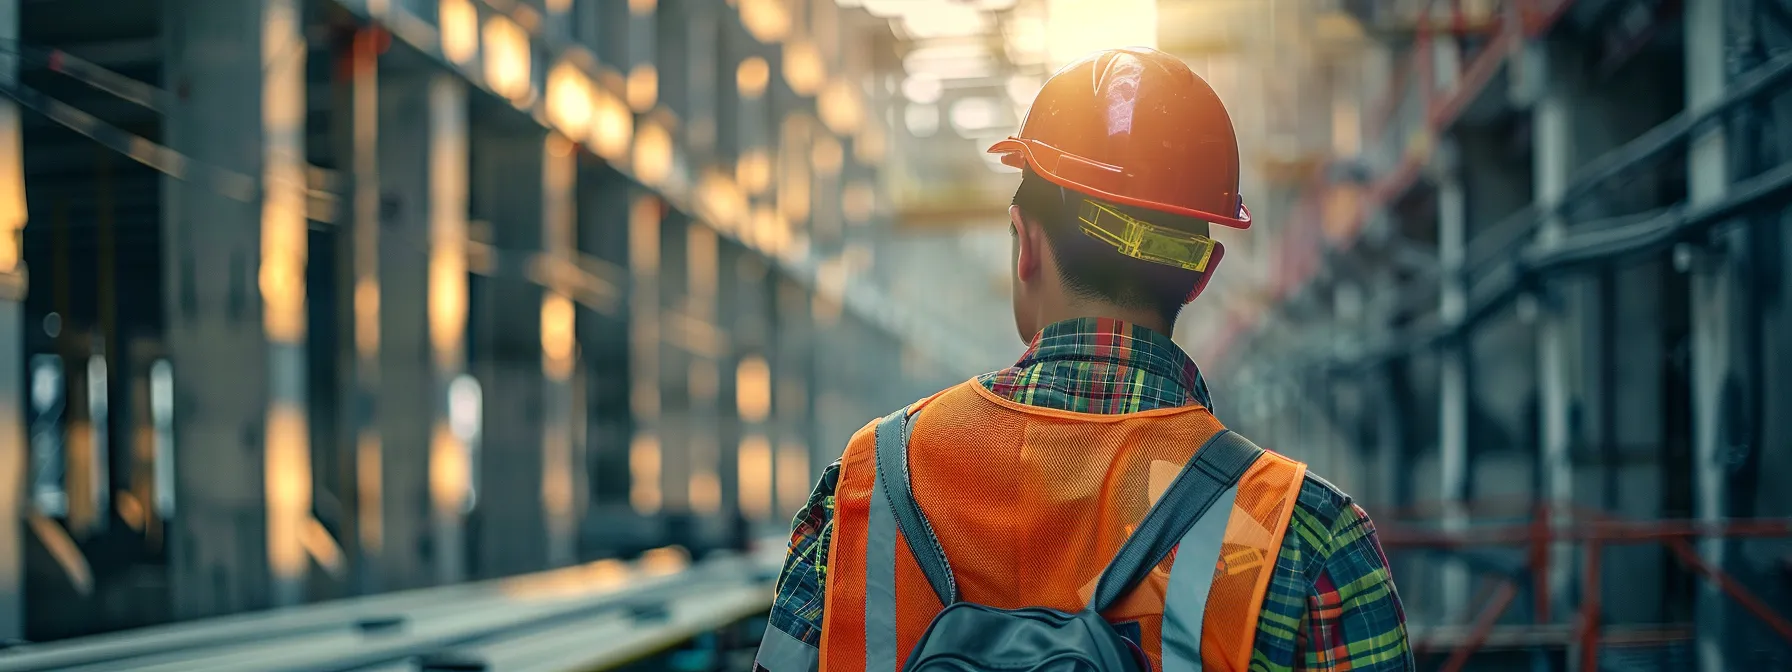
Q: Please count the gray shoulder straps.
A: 2